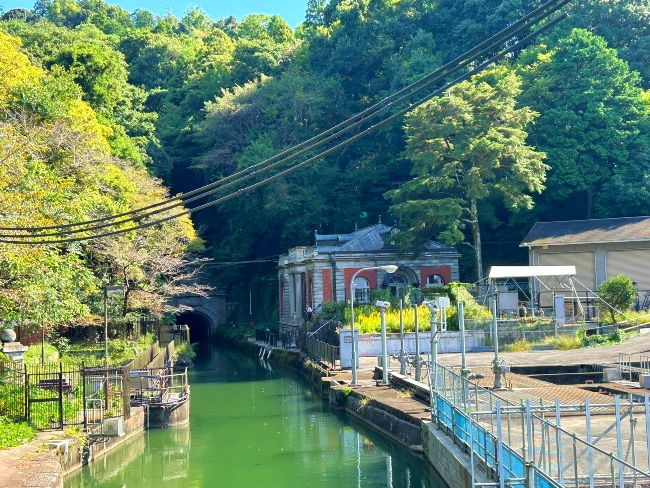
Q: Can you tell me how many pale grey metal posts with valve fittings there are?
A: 4